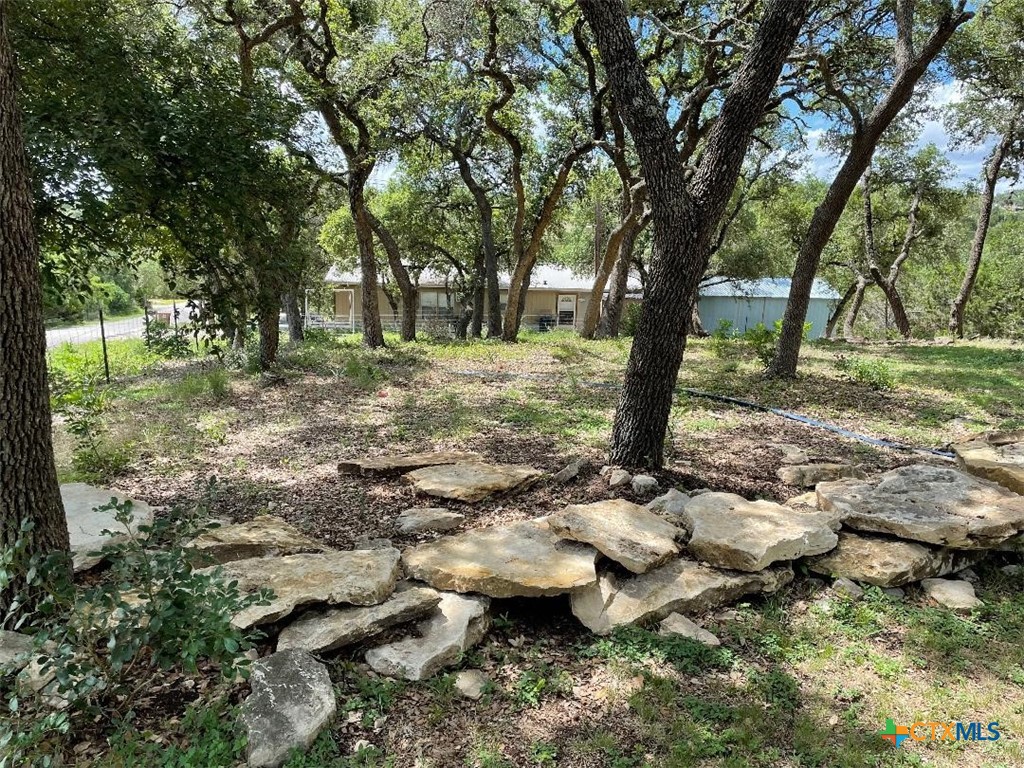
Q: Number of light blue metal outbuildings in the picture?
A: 1